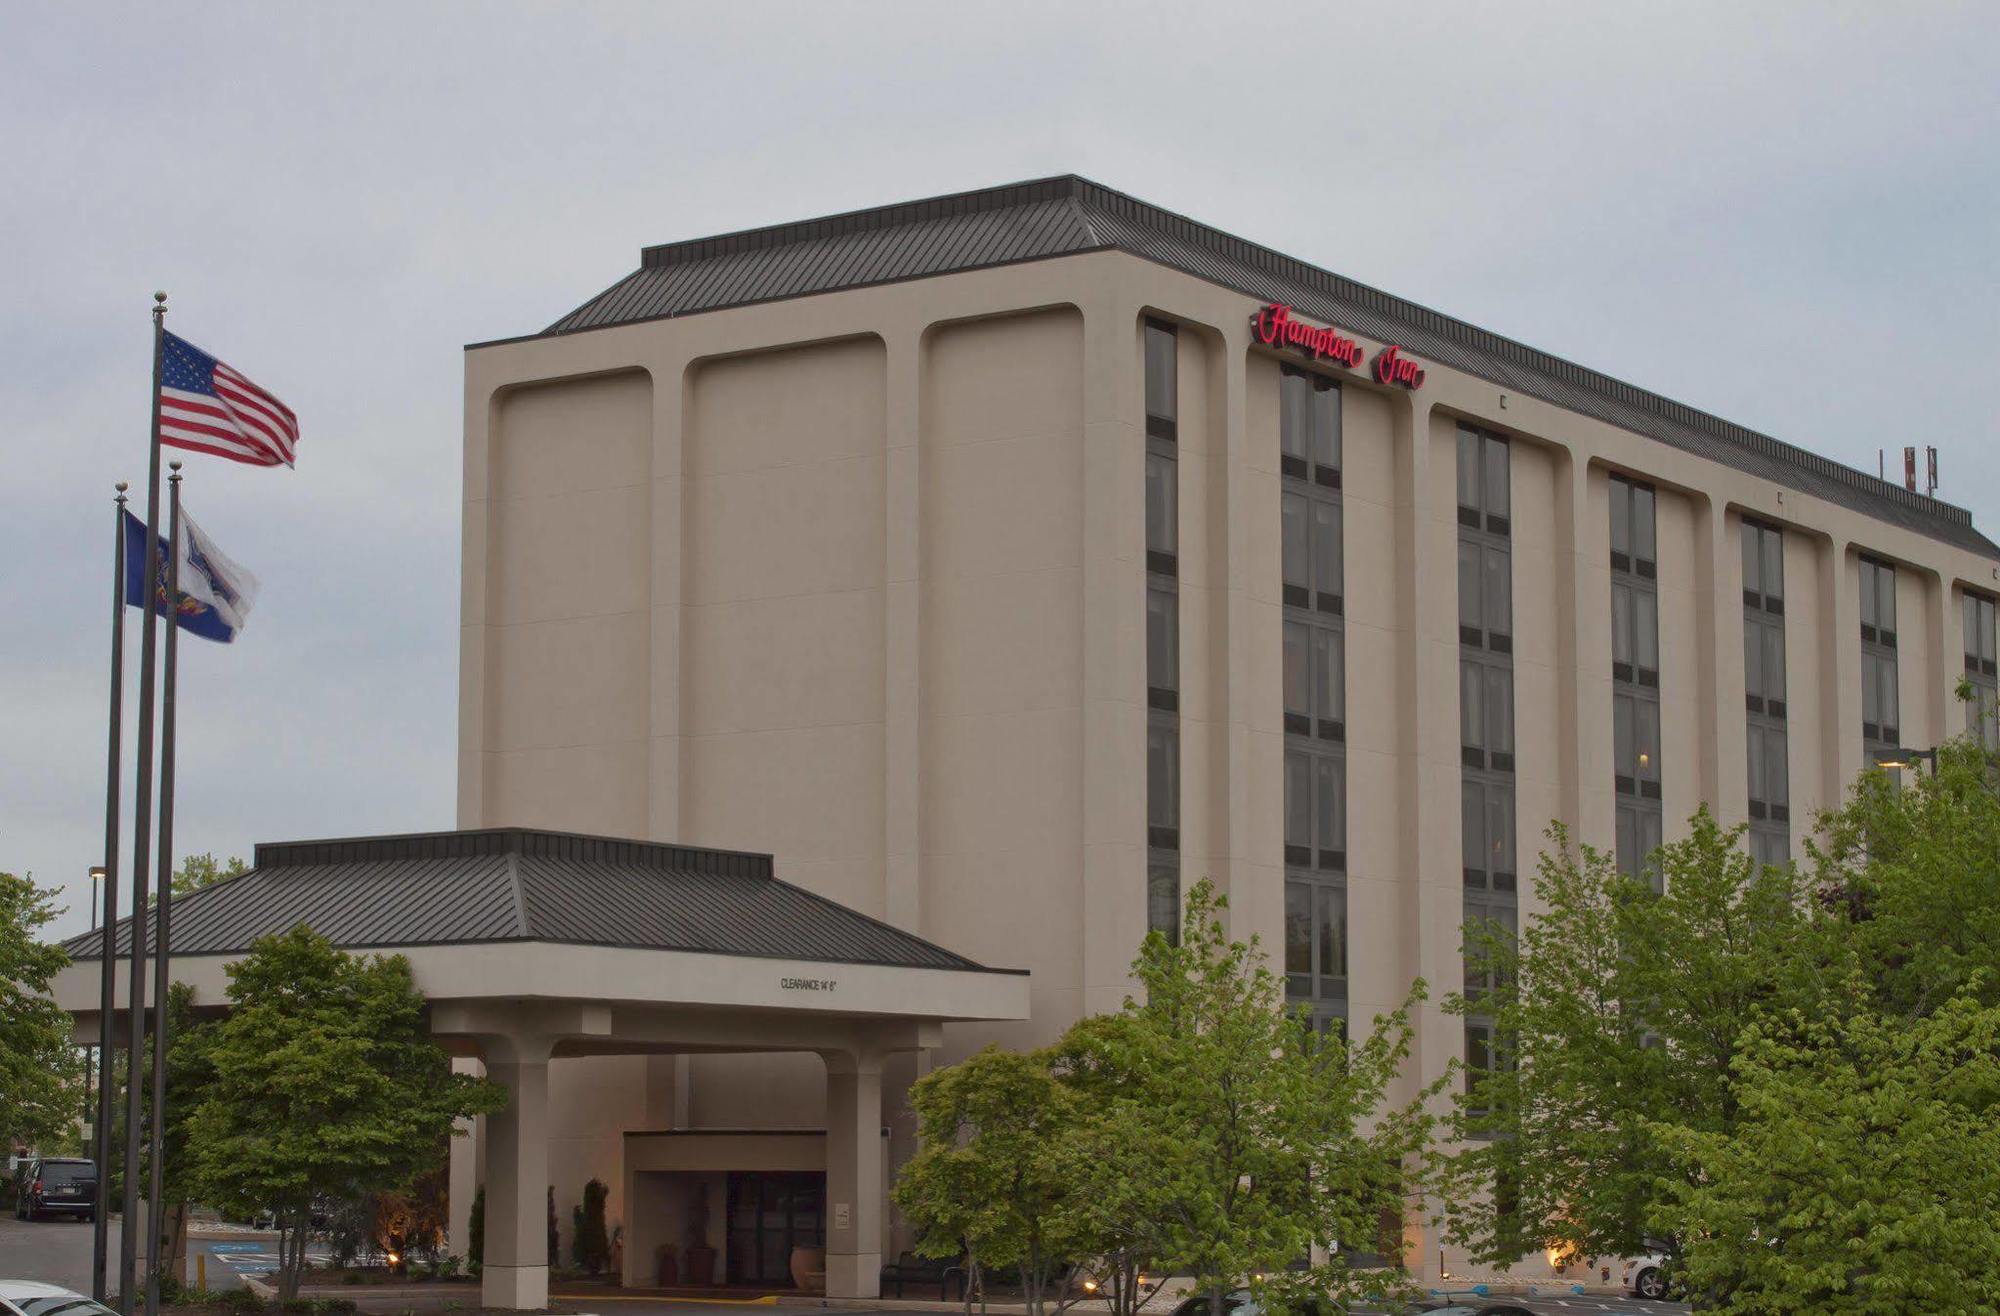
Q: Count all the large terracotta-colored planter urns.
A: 1